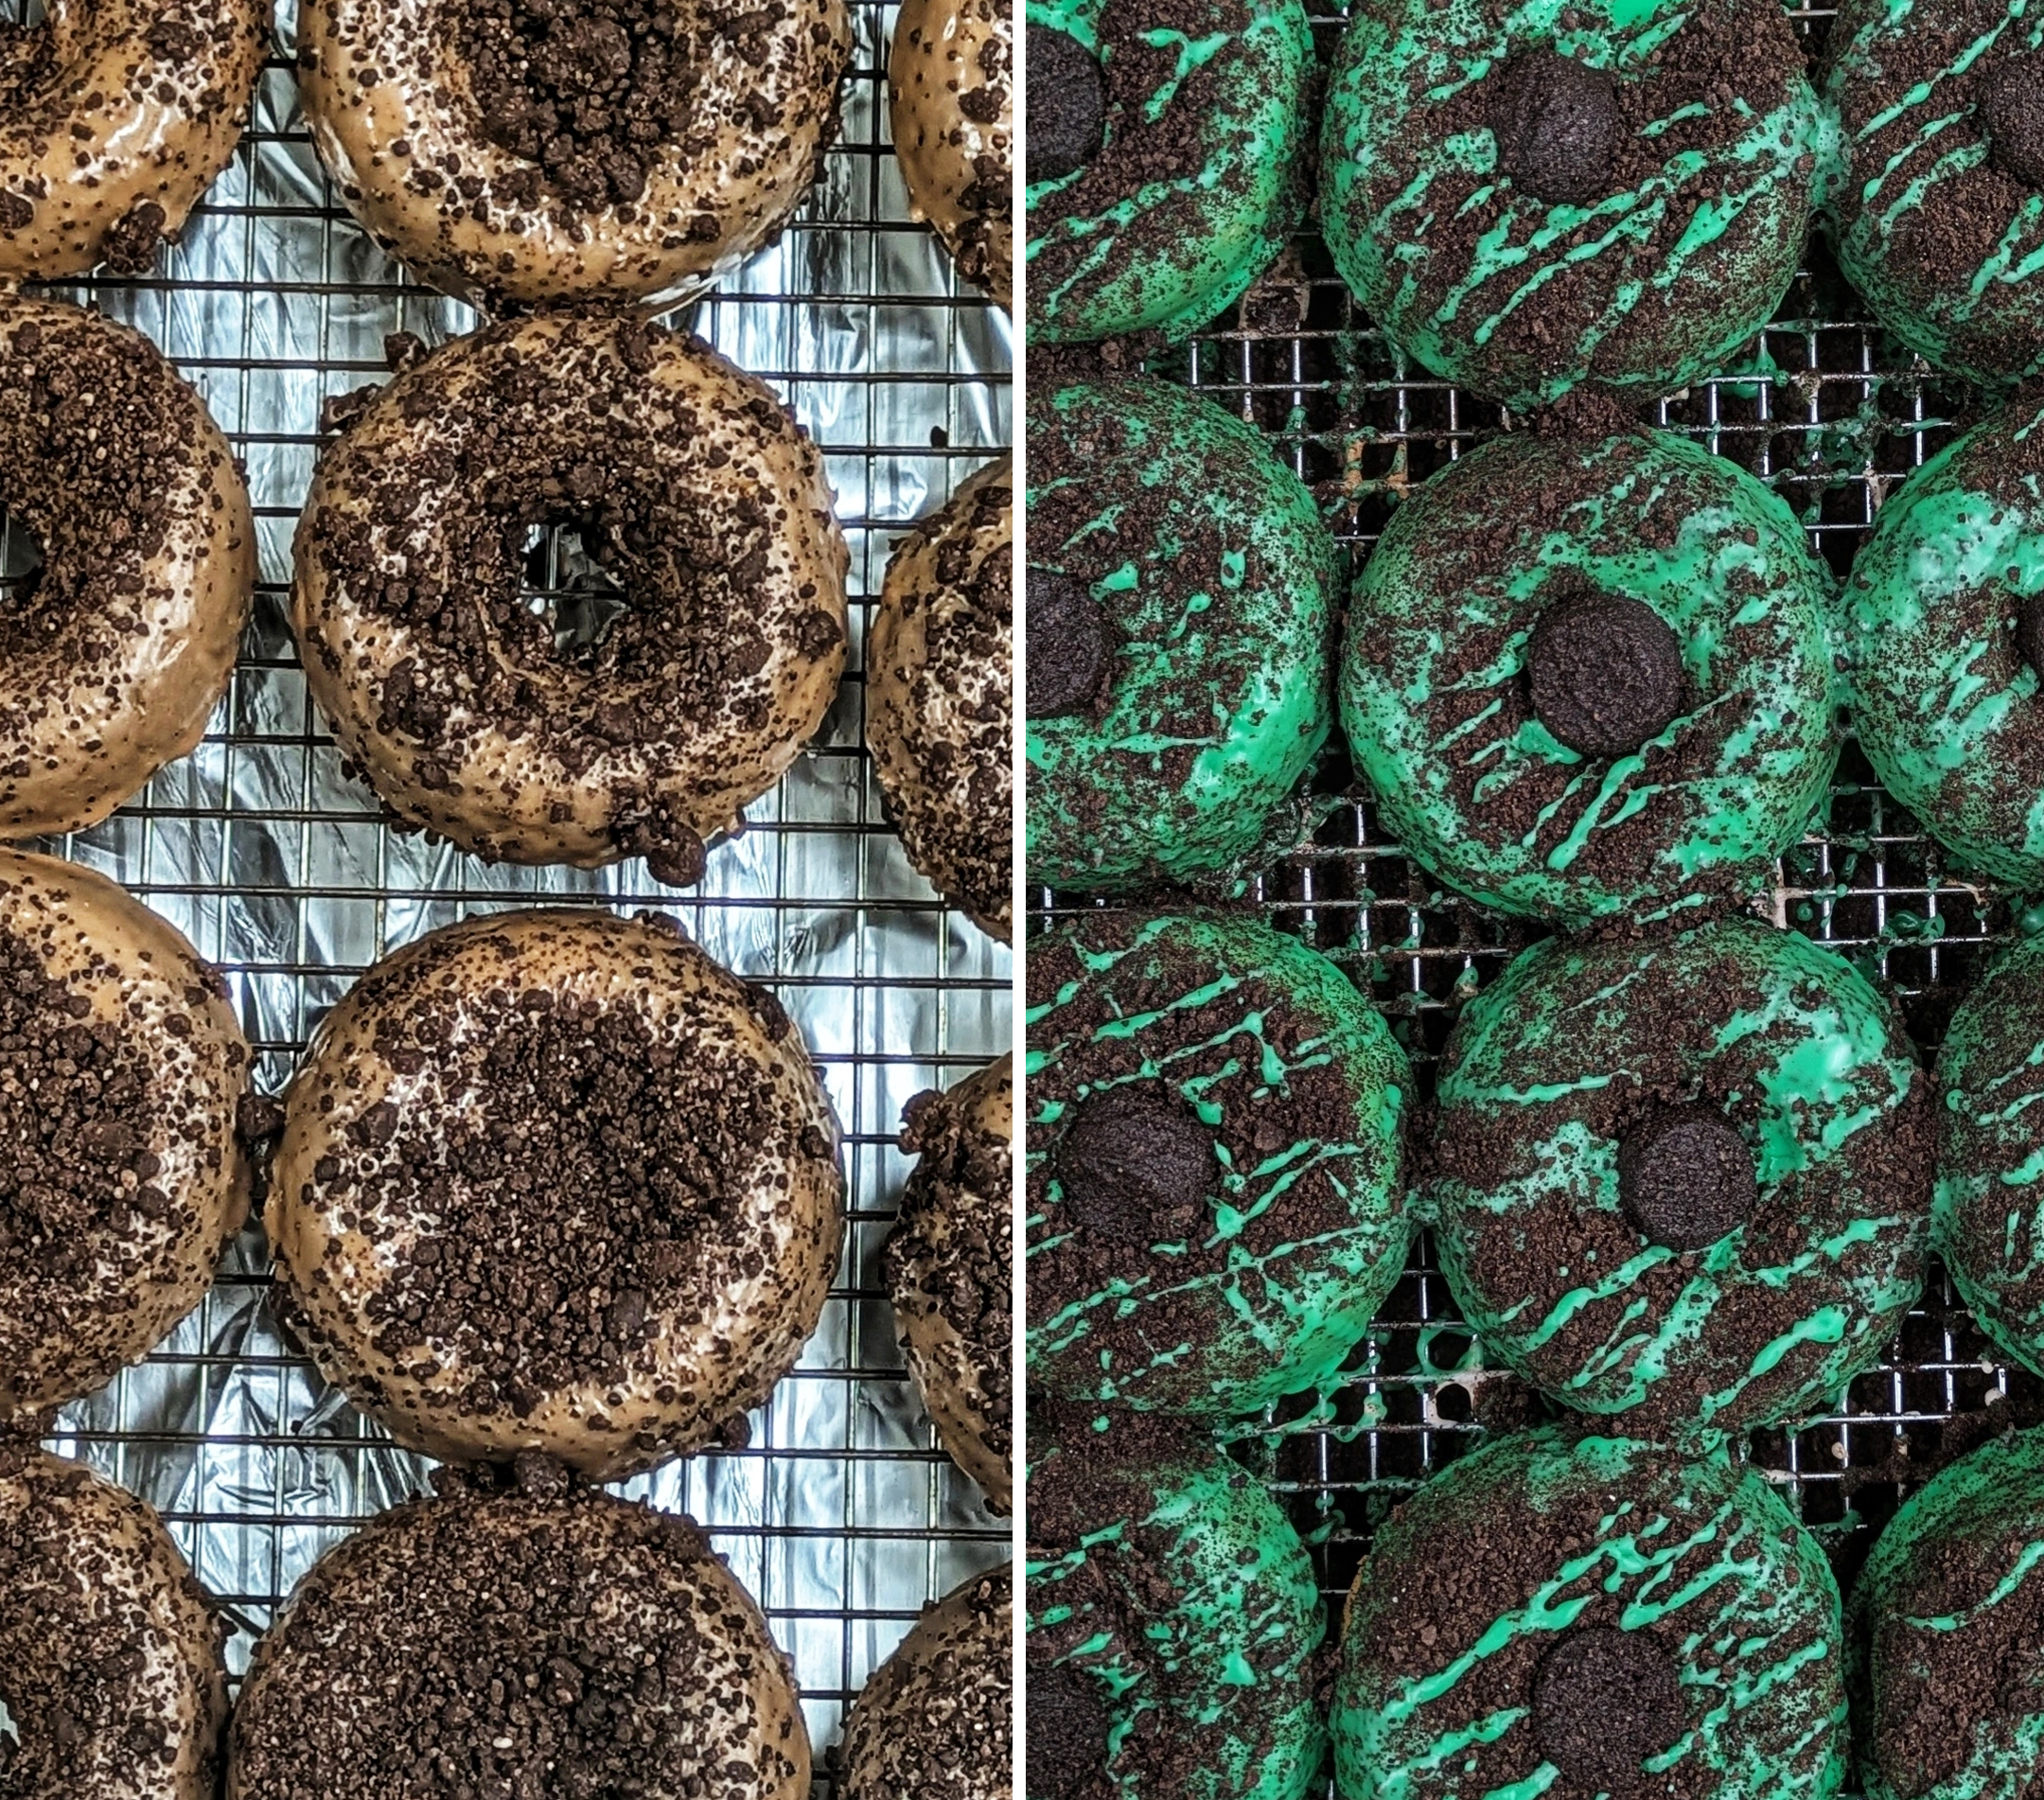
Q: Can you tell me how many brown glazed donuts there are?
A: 12